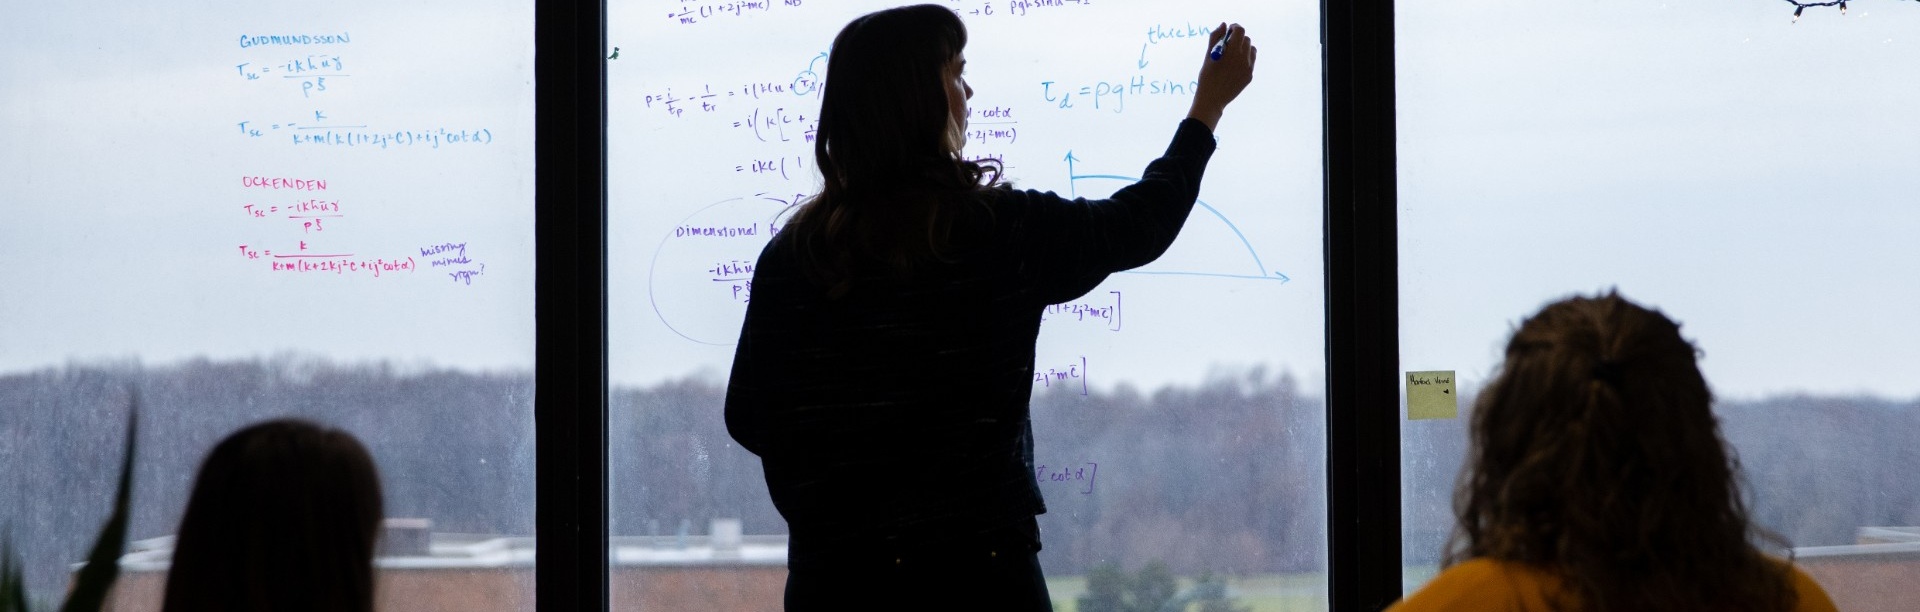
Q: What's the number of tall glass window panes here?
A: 3